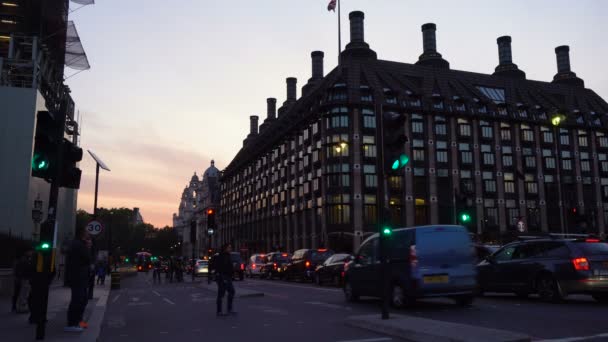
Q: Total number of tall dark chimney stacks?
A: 8